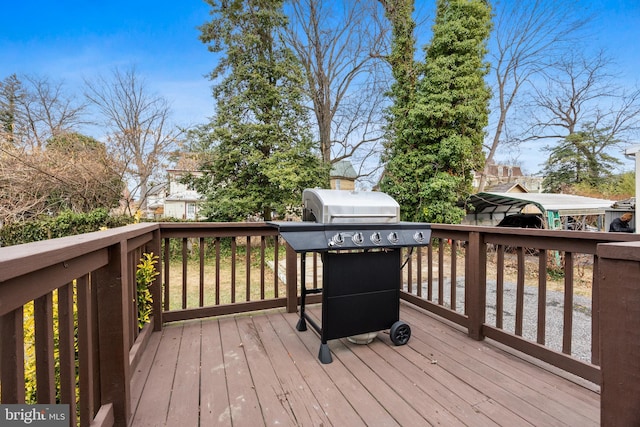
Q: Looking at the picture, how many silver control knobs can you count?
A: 5